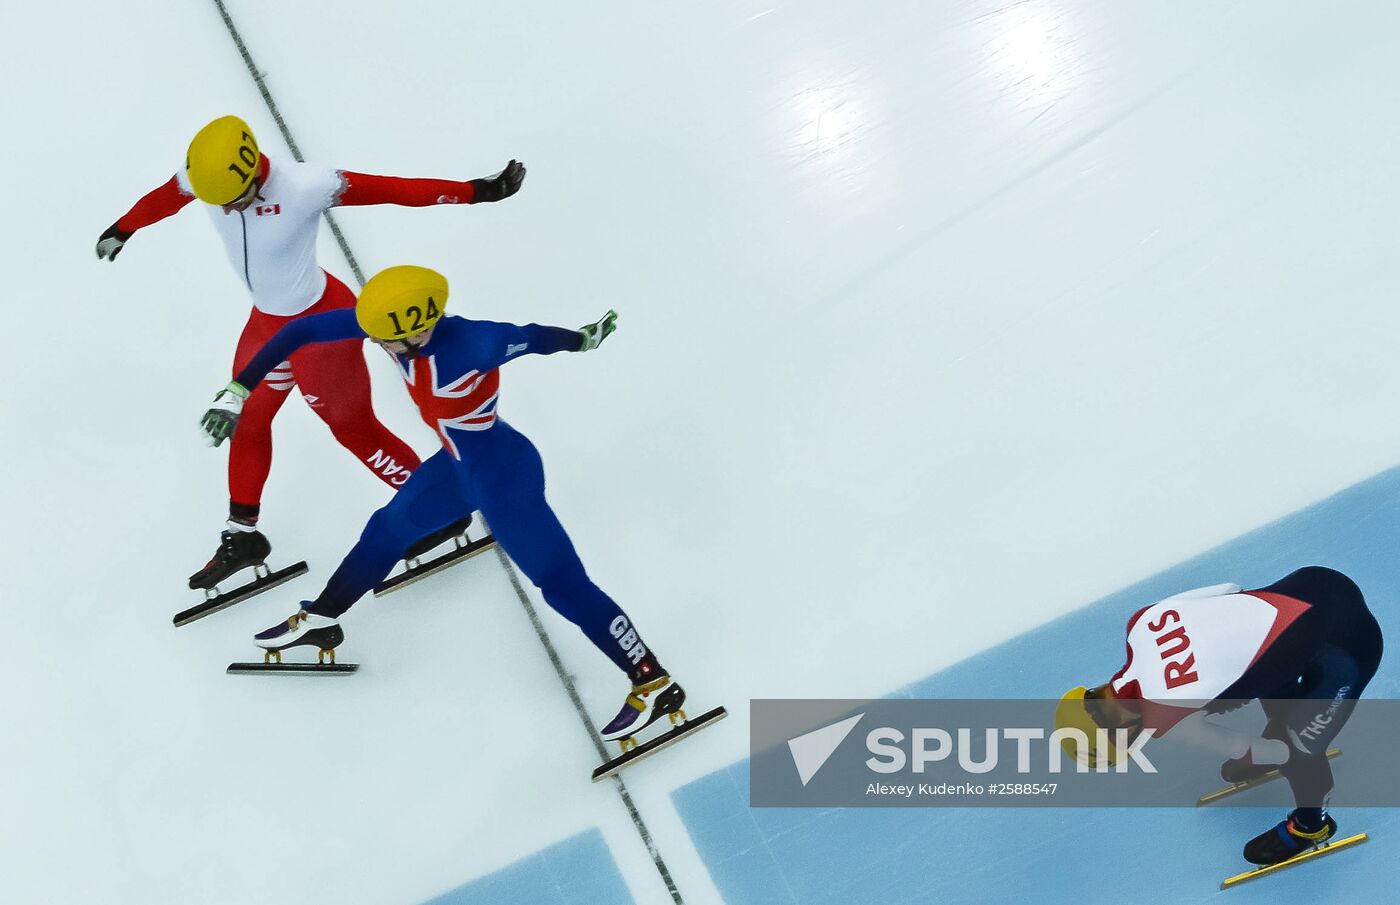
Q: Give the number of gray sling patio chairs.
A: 0